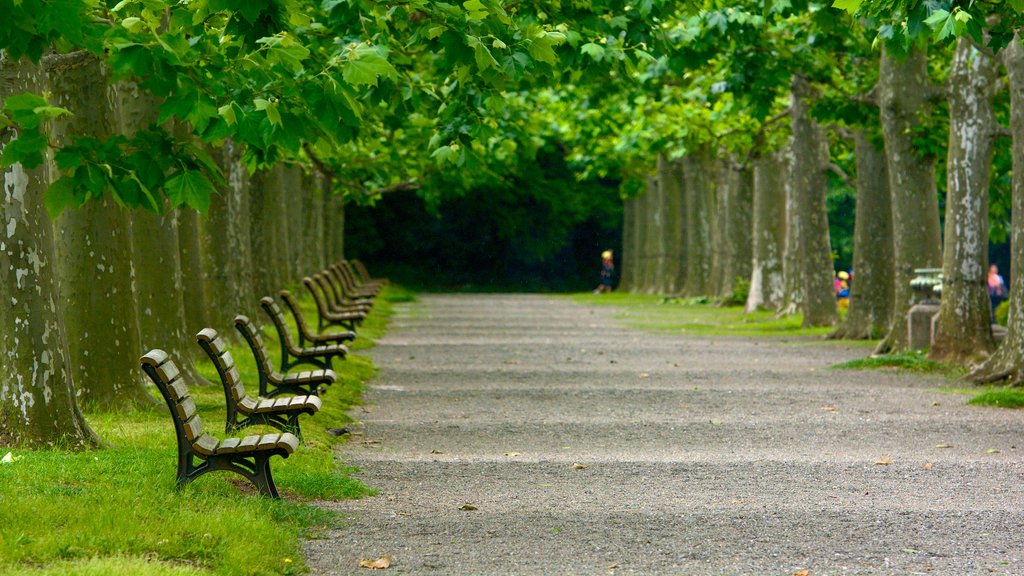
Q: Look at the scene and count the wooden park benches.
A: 12